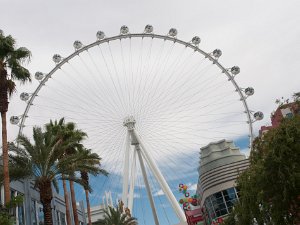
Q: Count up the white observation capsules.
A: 14